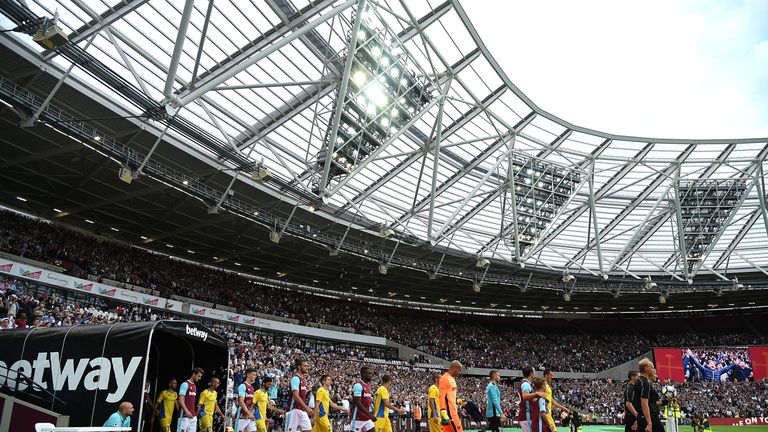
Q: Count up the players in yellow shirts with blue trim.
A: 7